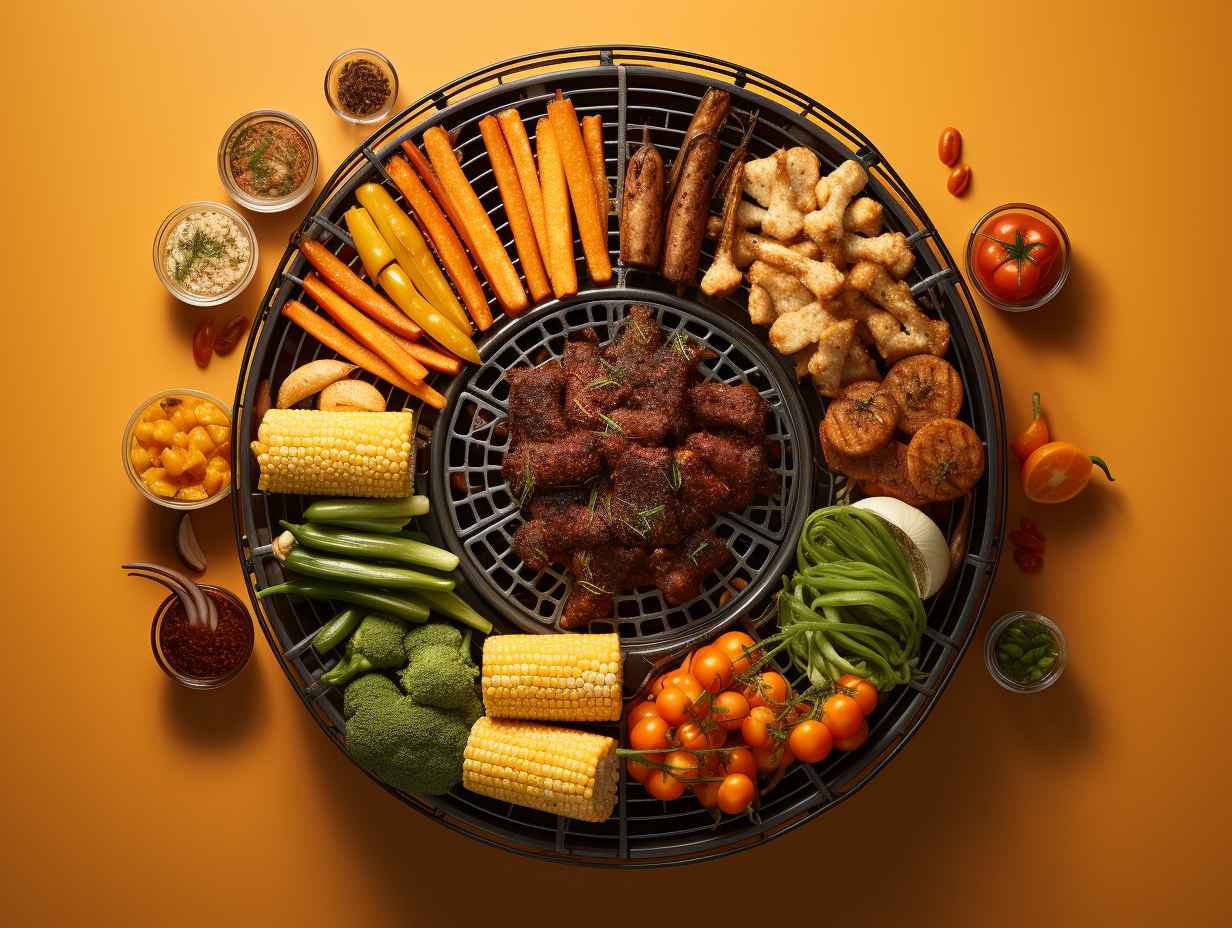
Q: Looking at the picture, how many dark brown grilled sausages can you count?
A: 3